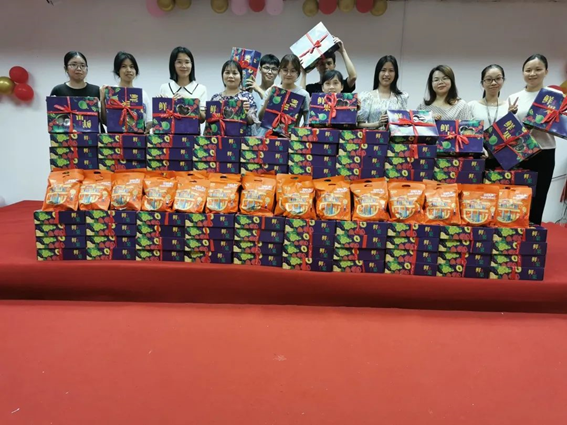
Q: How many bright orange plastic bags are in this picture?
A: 14